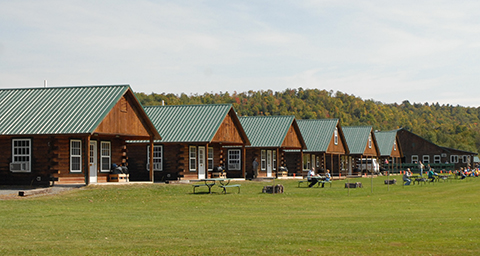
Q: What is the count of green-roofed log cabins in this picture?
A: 6